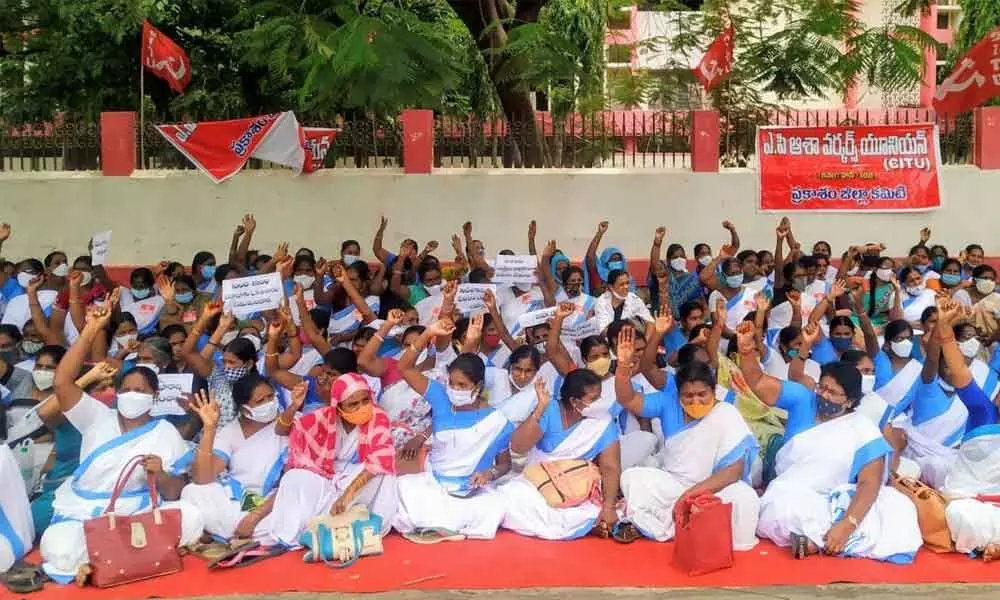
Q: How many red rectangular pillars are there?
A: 4